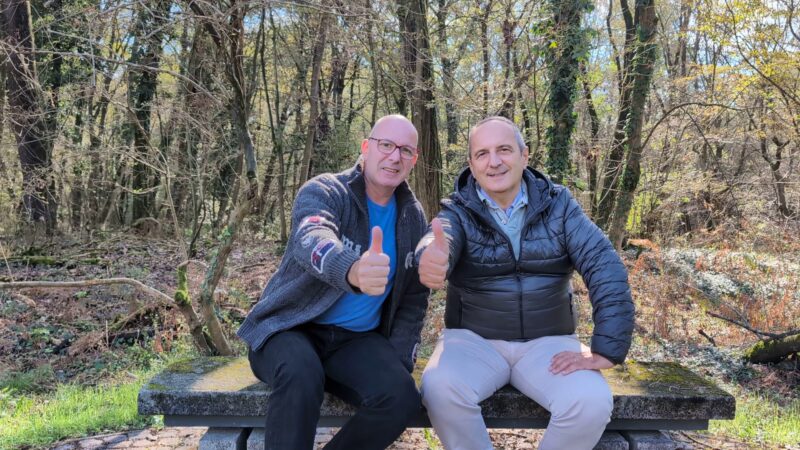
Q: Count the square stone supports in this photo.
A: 4